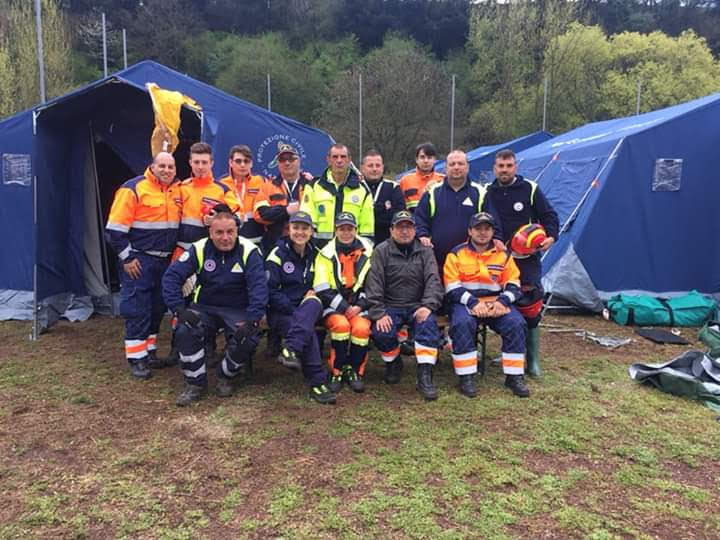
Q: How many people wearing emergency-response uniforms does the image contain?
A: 14